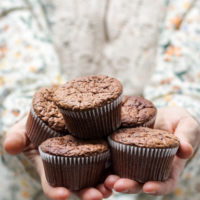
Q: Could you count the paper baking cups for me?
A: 5